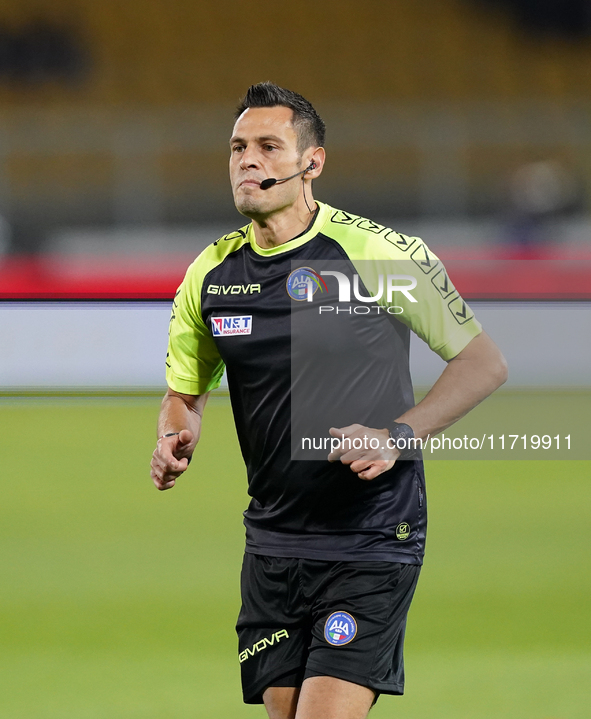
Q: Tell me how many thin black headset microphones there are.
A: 1